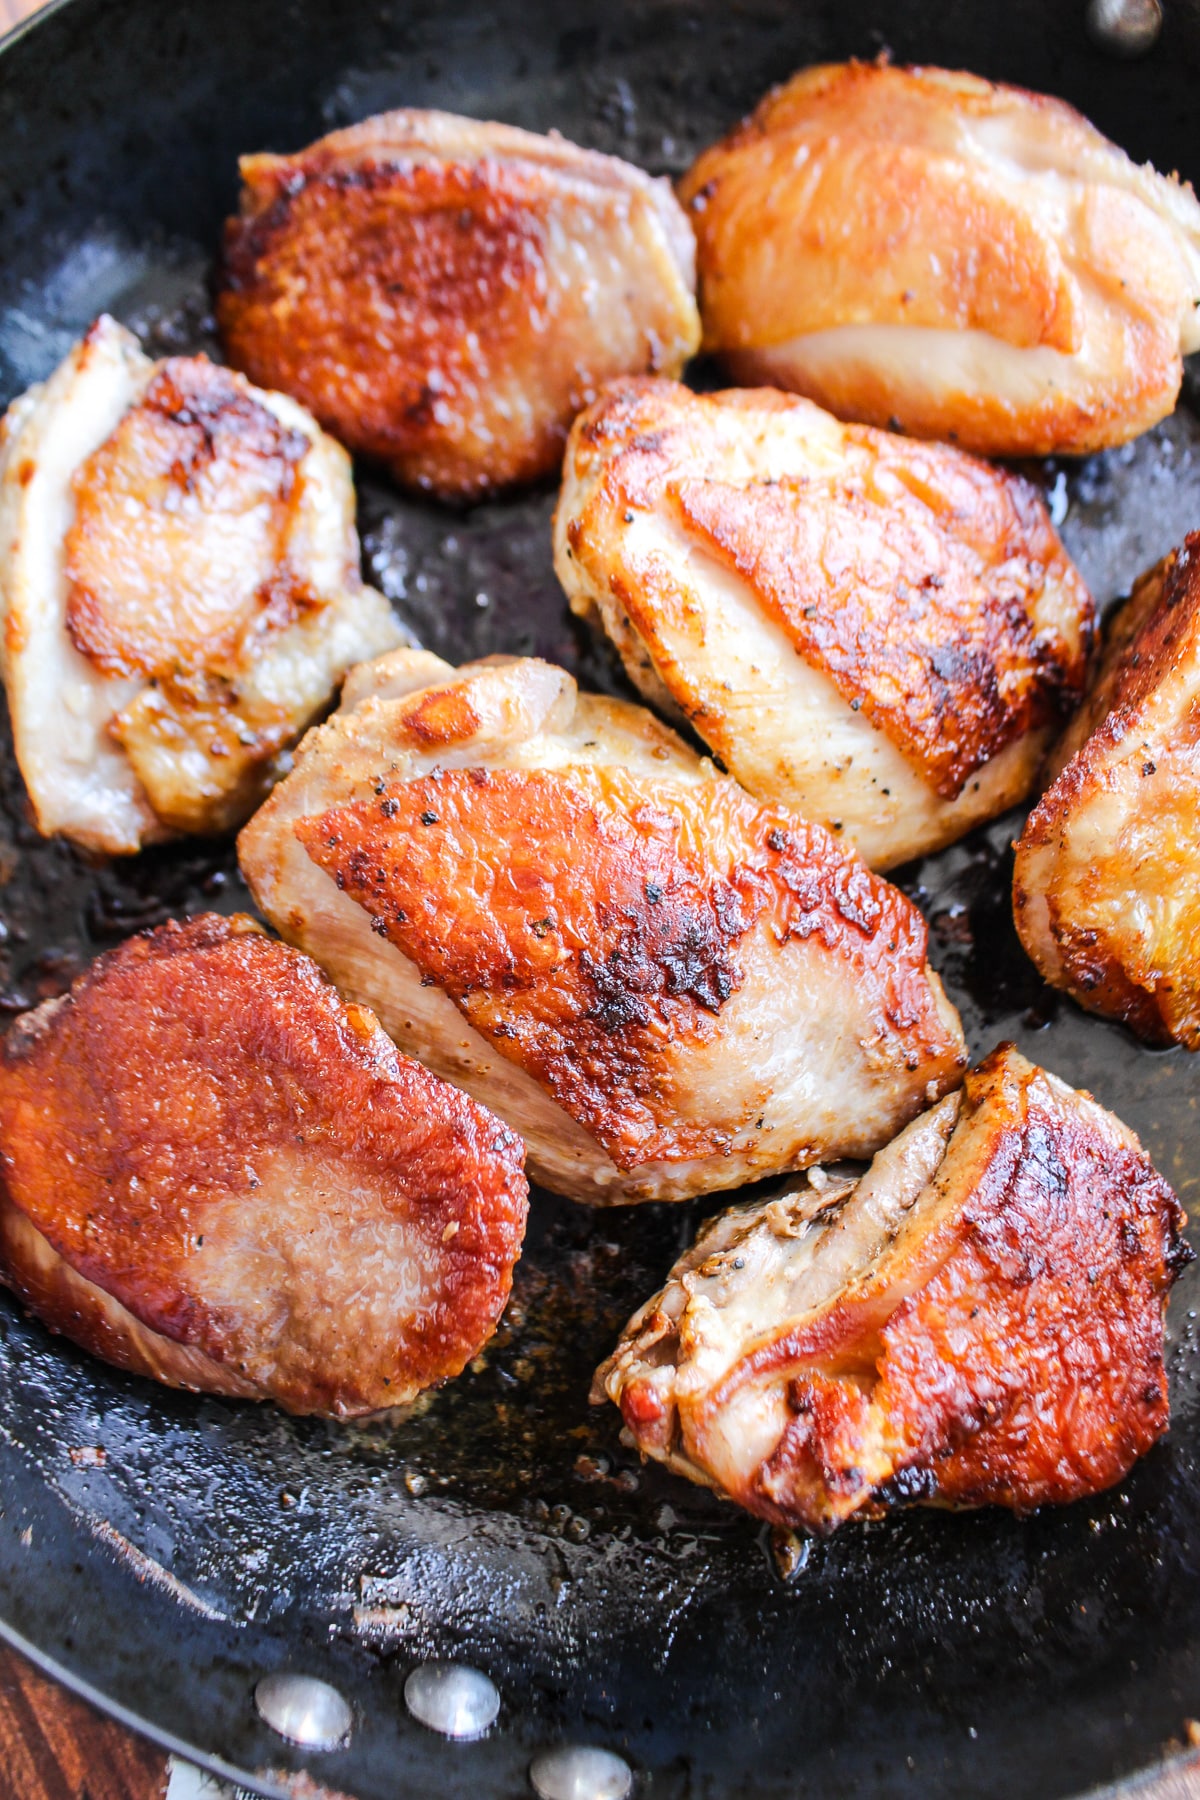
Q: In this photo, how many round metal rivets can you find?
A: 4